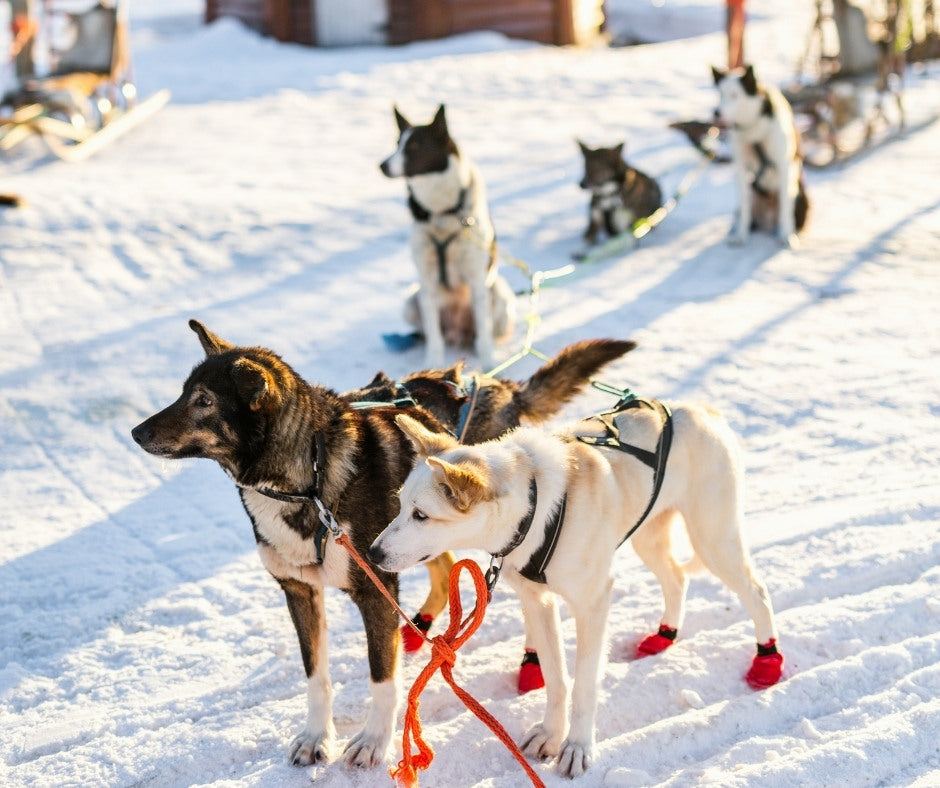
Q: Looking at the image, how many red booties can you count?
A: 4